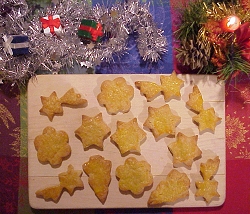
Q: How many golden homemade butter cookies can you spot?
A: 14